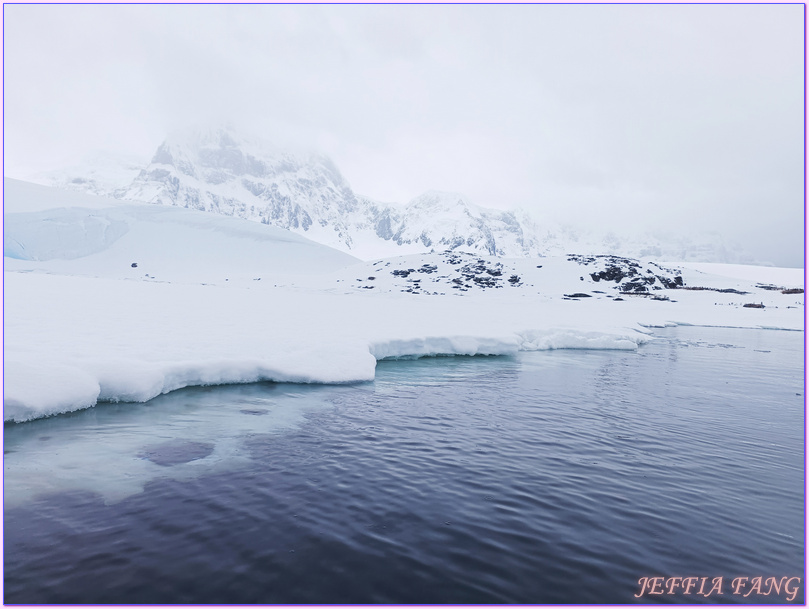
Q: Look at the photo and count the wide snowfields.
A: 1